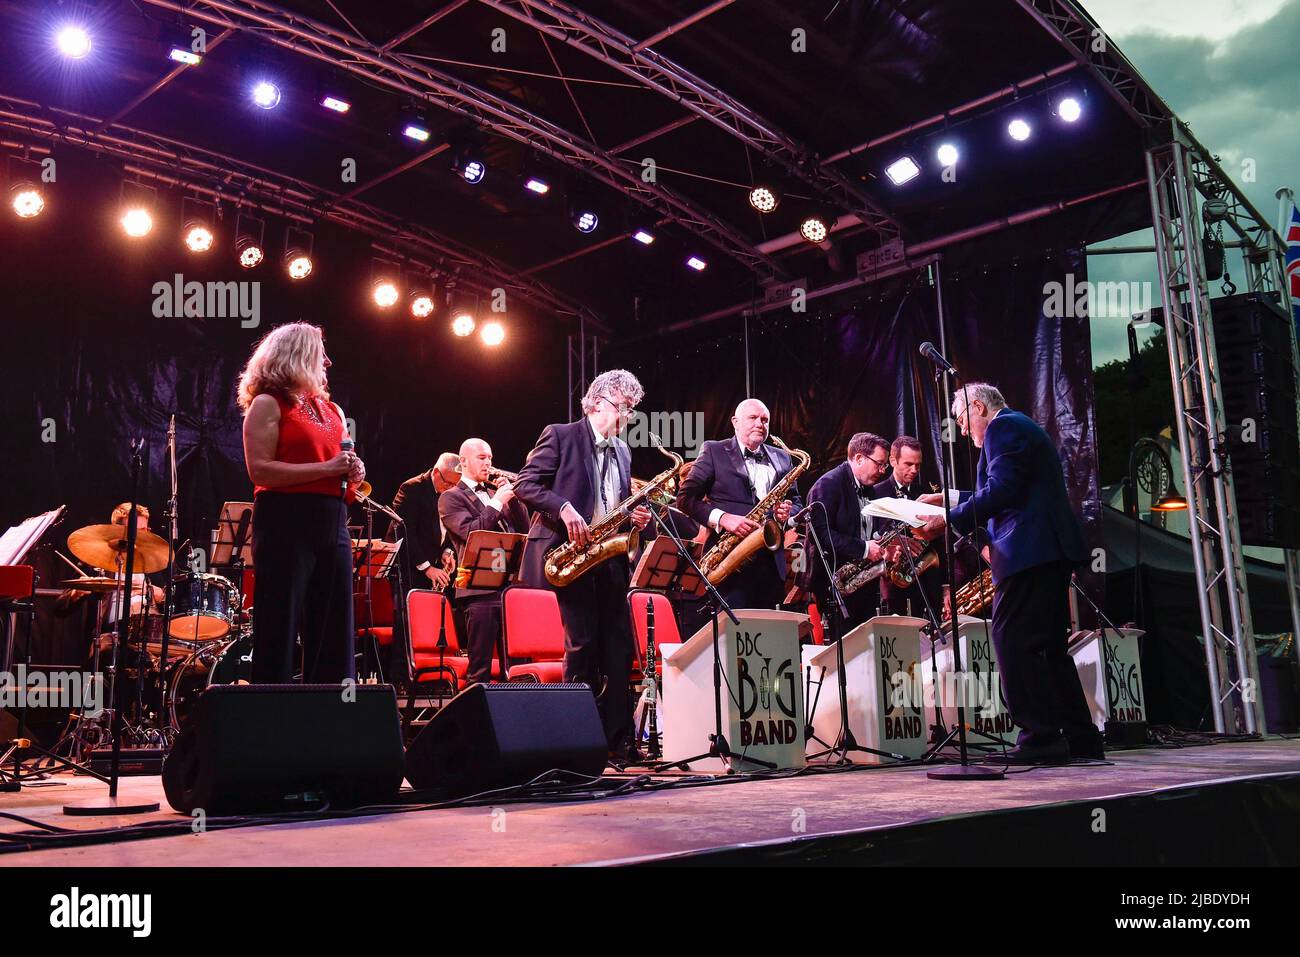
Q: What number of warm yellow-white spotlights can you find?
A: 11